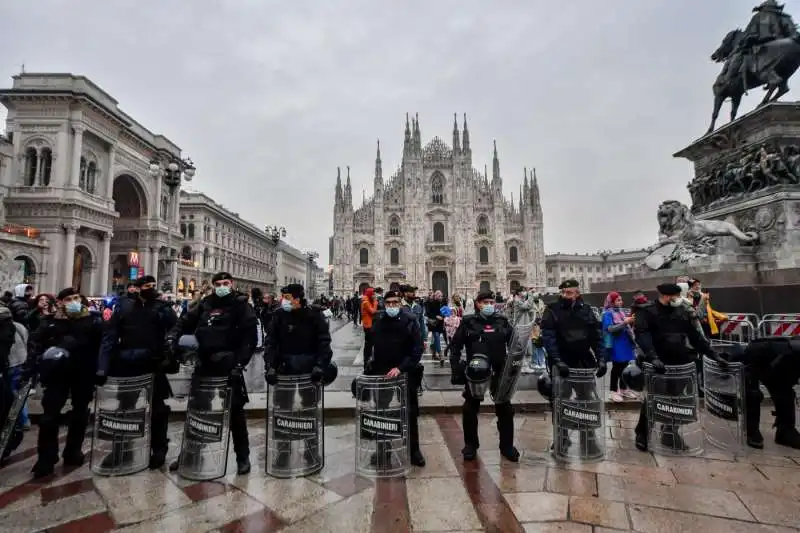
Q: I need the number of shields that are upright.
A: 7